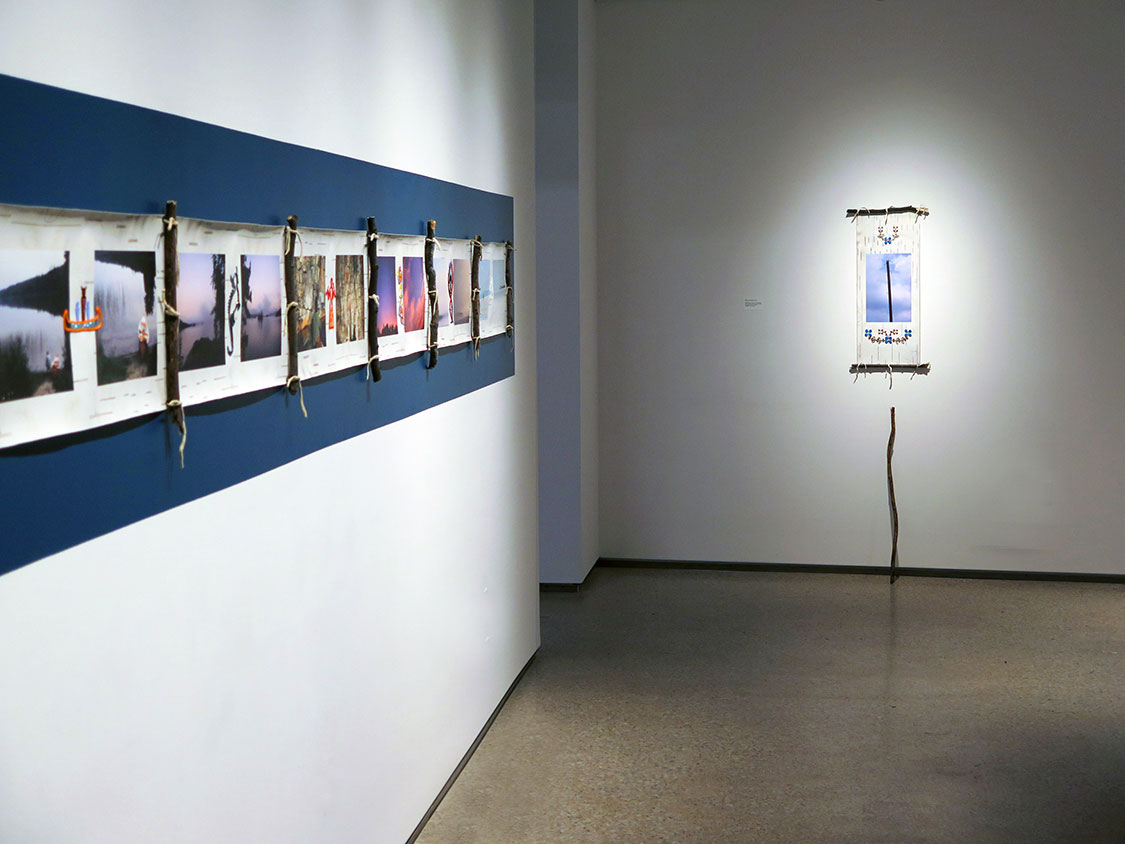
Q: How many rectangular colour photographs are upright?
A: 13